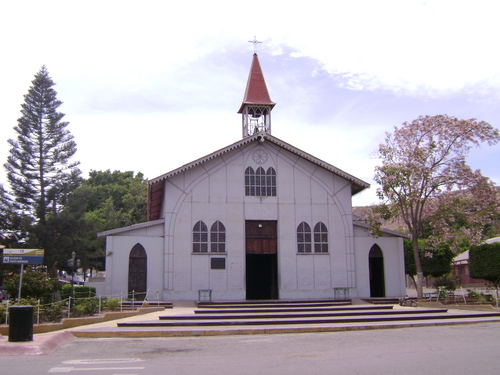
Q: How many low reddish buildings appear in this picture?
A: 1